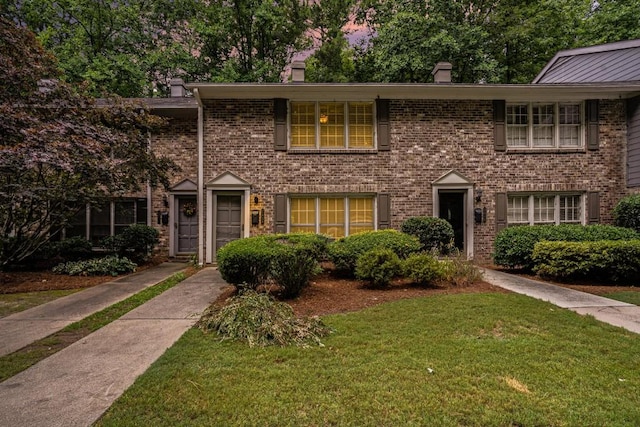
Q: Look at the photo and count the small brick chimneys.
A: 3